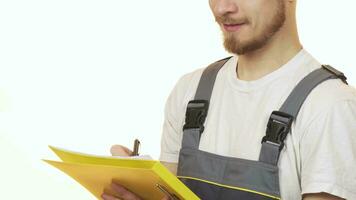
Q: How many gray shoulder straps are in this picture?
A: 2